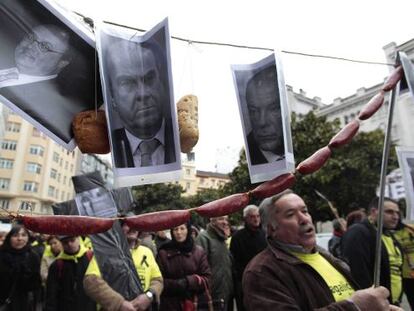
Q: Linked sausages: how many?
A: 8